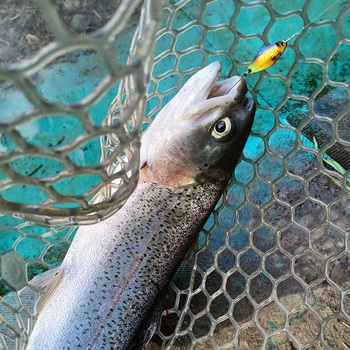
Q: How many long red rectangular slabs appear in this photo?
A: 0